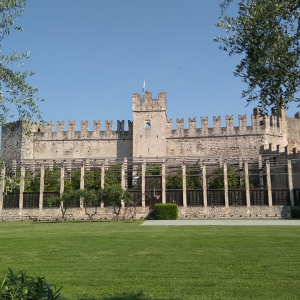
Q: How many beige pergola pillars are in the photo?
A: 15